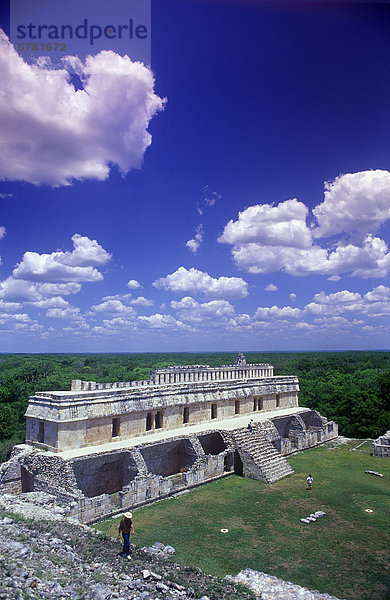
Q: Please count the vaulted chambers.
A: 5